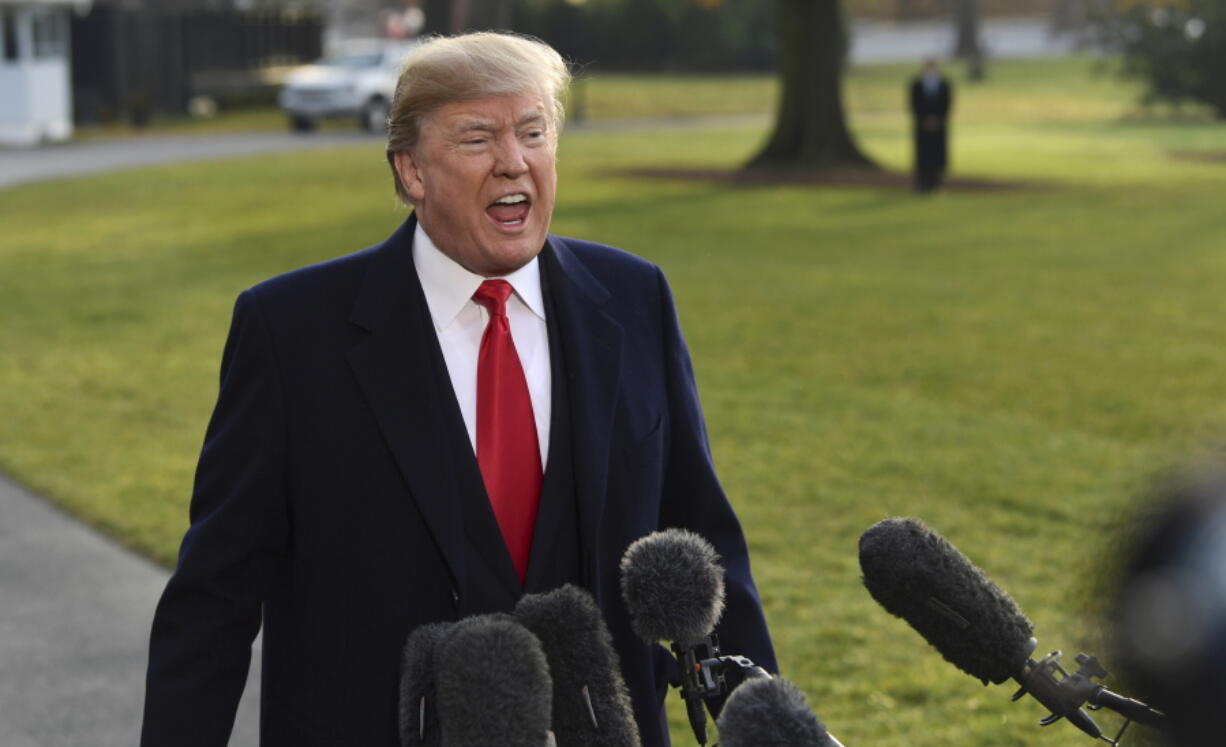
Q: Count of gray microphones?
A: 6